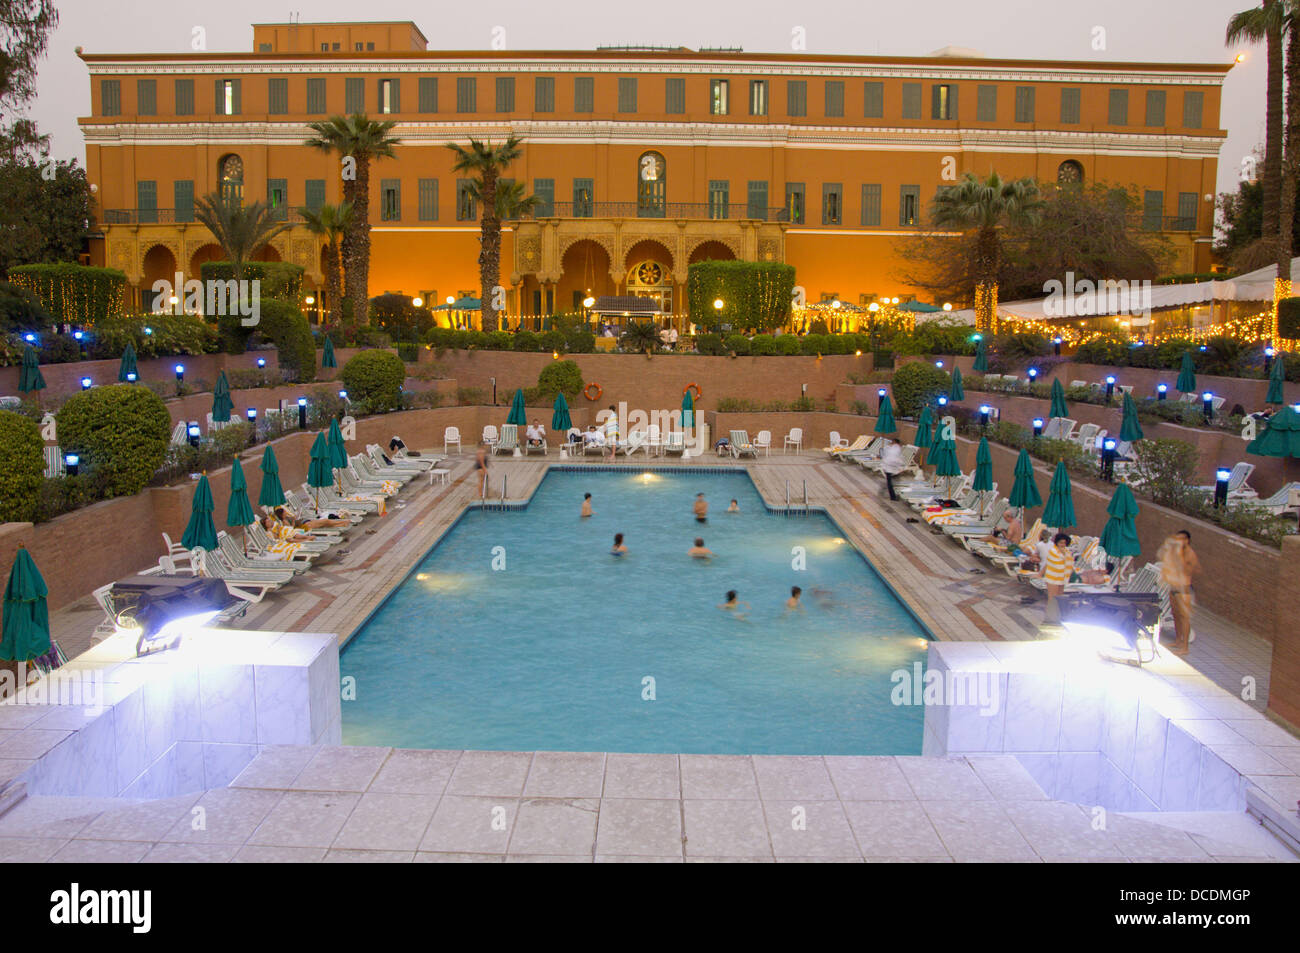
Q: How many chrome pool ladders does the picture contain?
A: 2